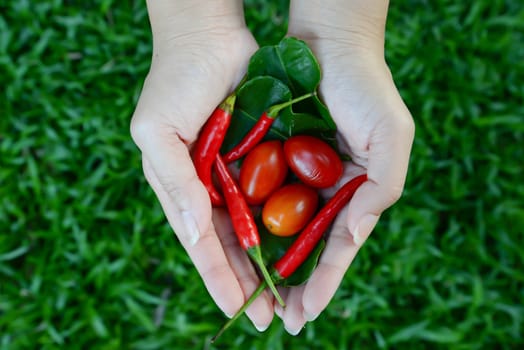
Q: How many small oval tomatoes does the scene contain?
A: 3